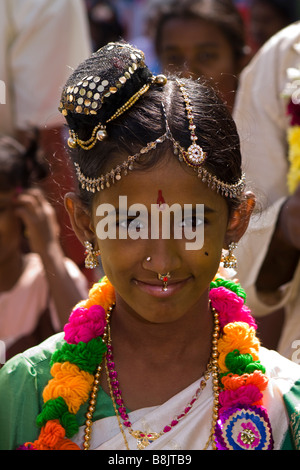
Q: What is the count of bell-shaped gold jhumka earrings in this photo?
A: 2